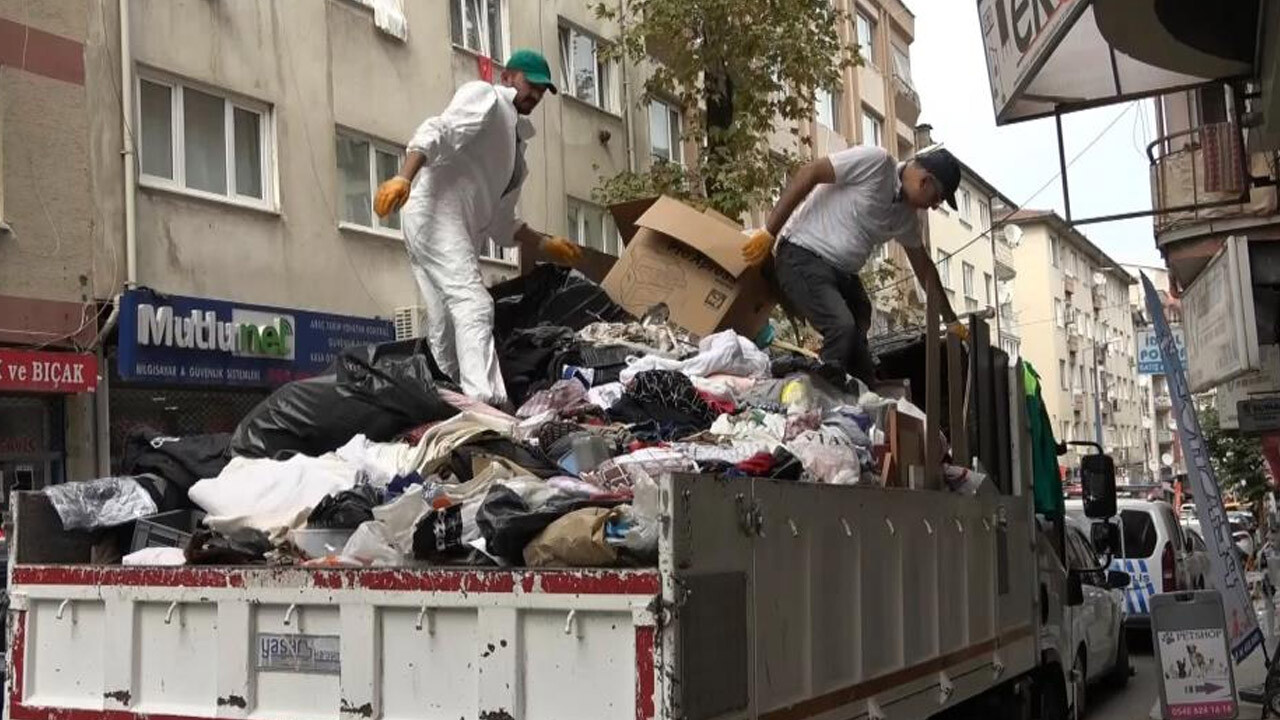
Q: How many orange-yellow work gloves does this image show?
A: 4